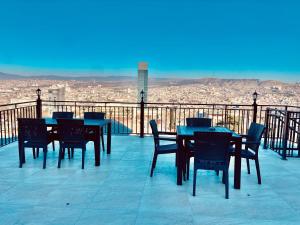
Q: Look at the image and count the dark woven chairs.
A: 8